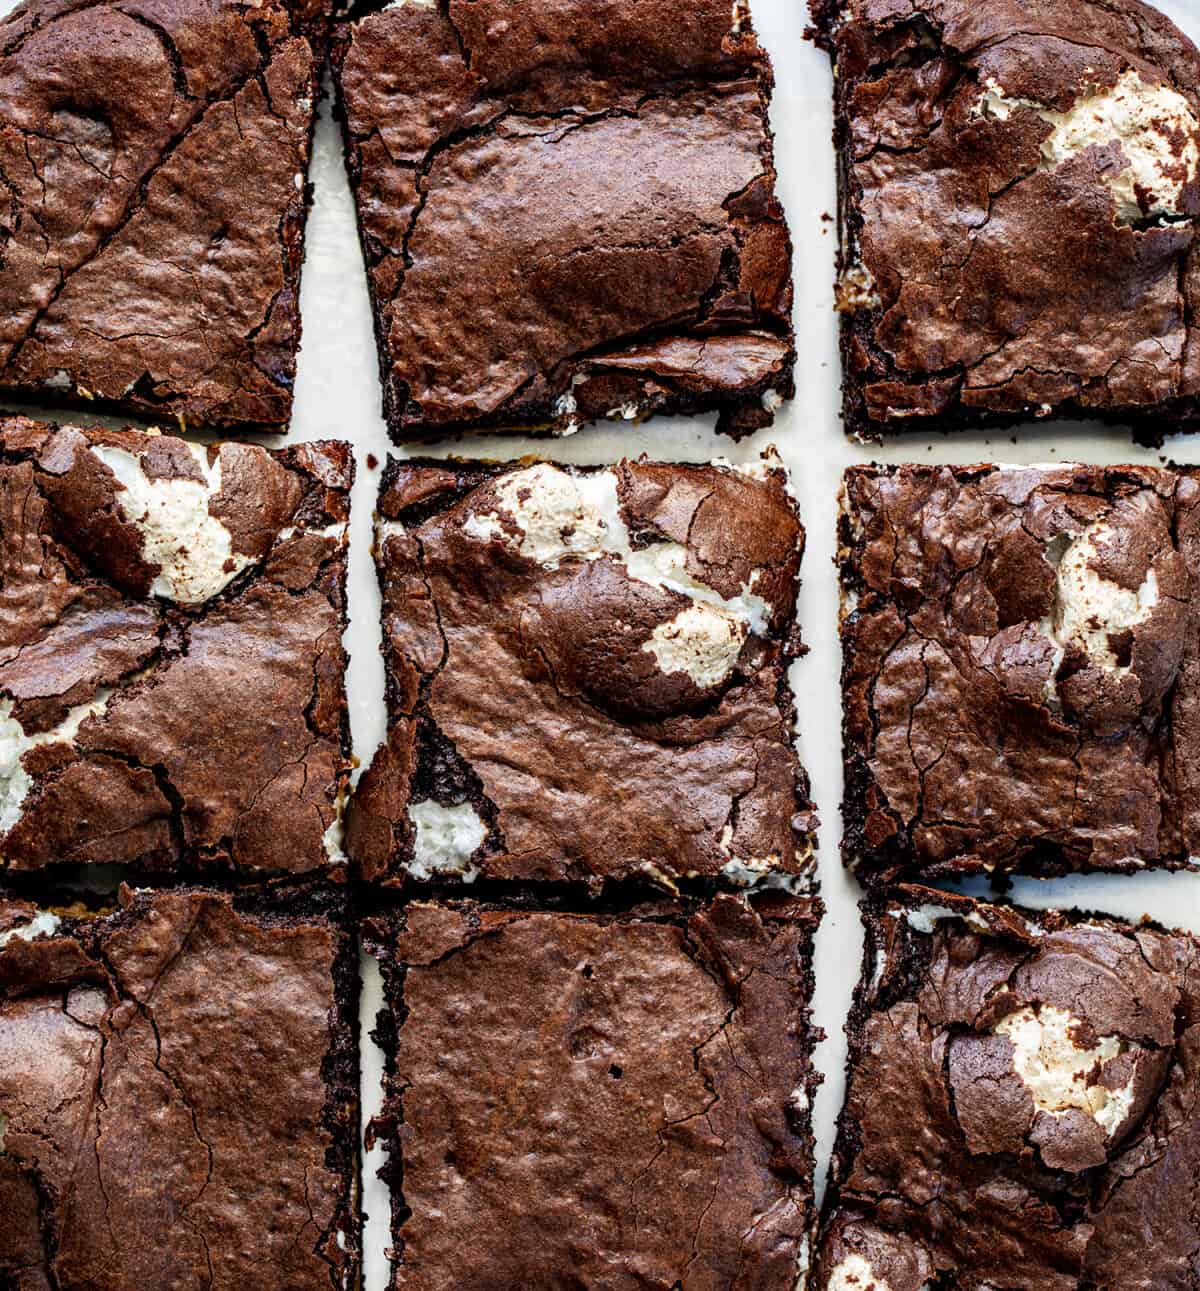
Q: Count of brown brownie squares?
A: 9